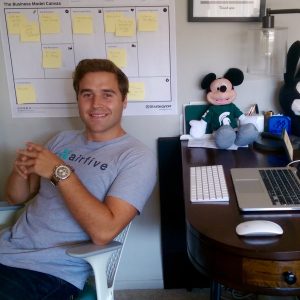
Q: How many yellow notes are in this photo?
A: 11